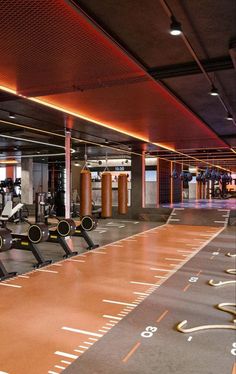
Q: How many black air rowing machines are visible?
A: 4